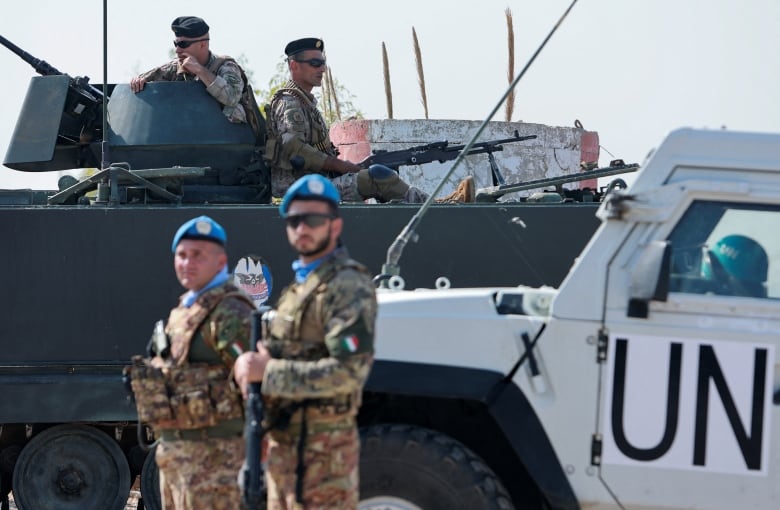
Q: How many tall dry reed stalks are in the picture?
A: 3